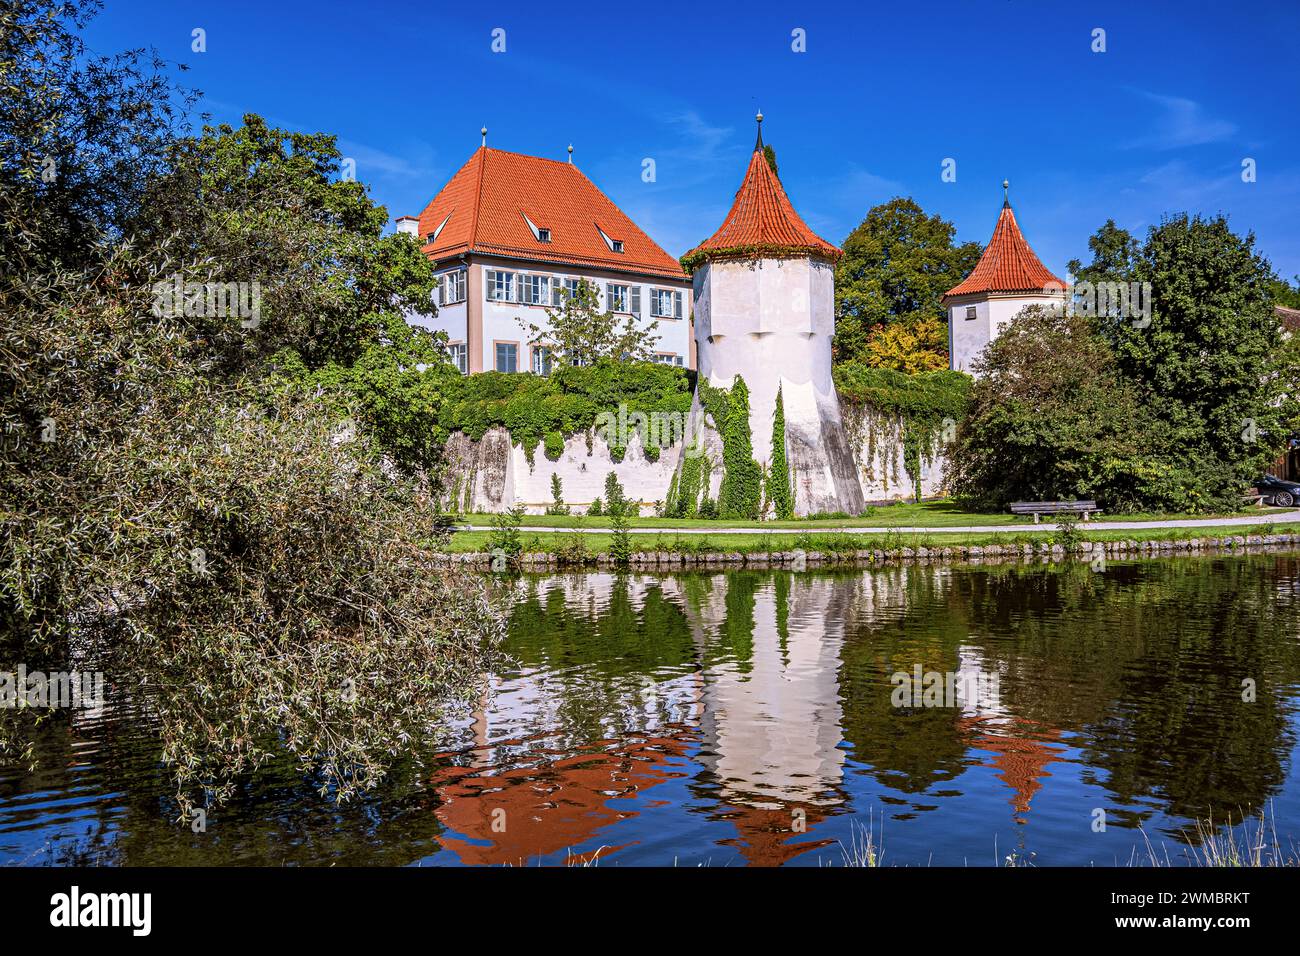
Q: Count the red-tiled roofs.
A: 3